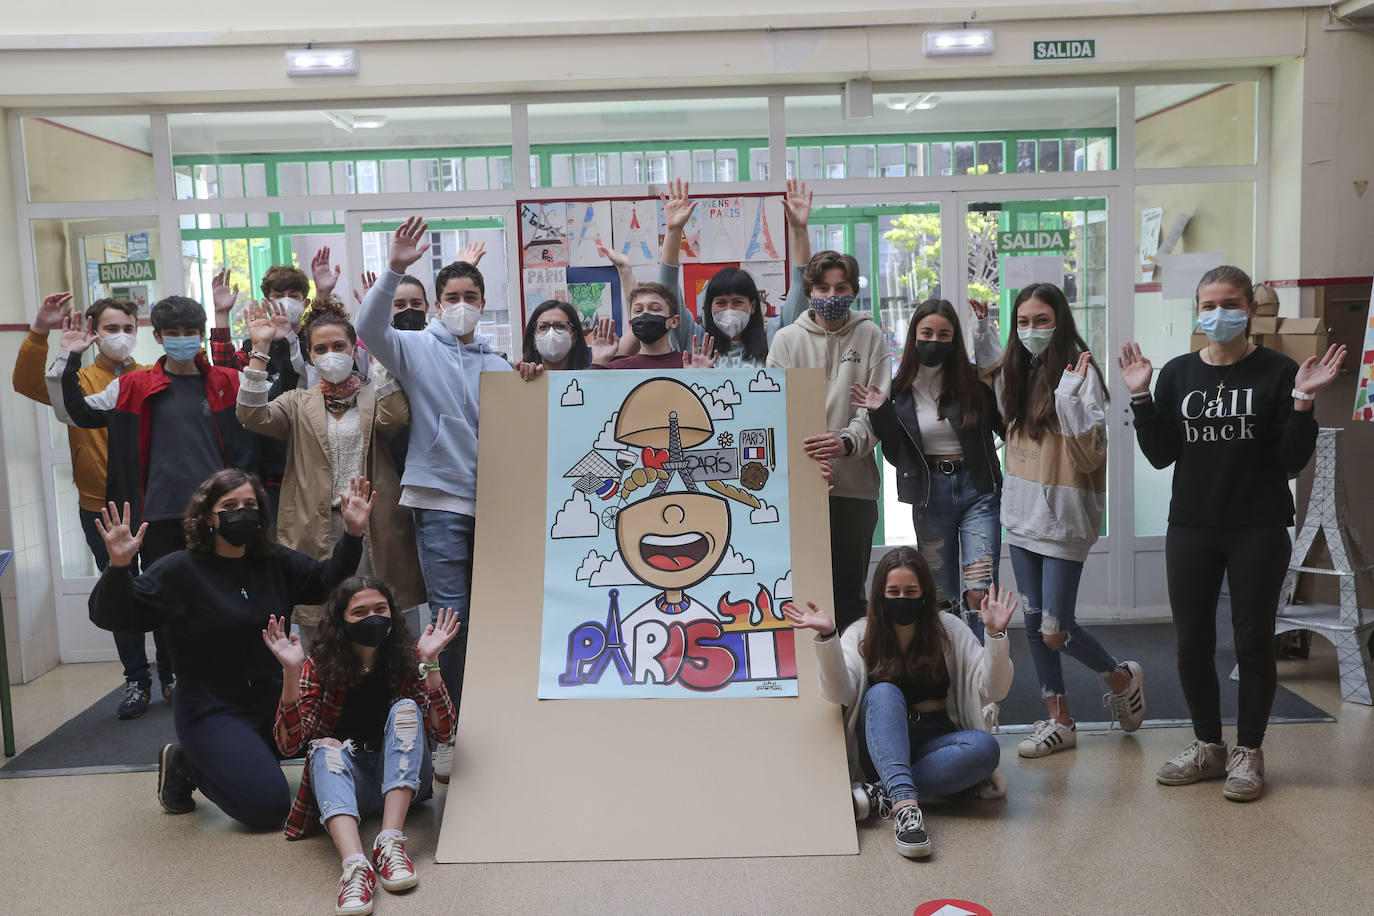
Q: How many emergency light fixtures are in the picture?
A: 2